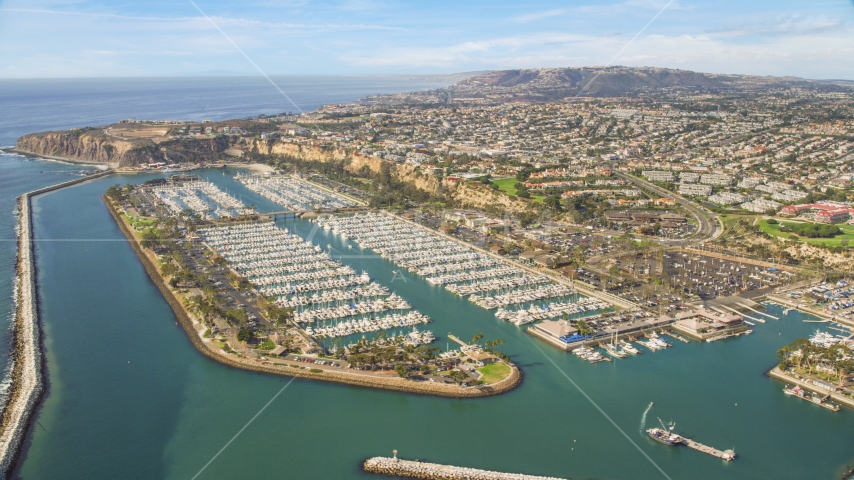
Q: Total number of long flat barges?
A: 1